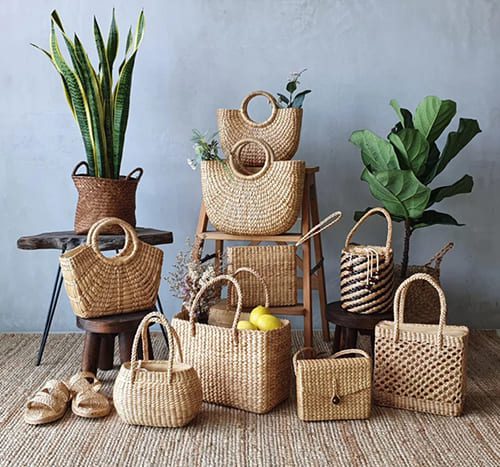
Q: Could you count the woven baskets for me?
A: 11